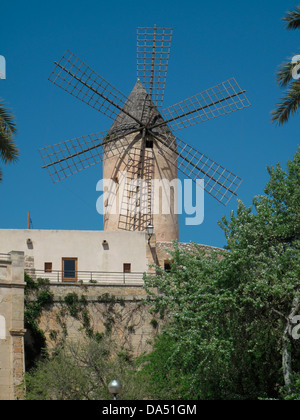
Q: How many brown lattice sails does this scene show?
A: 6